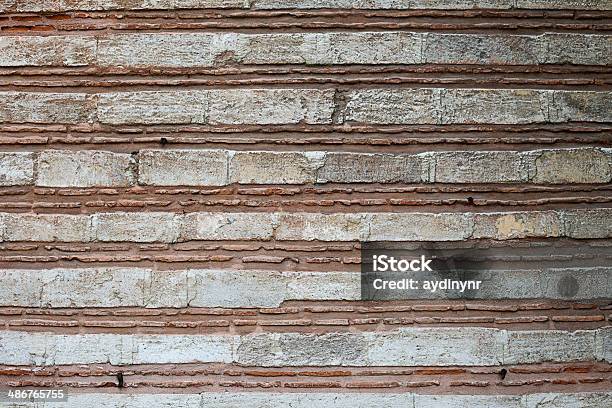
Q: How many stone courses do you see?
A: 8